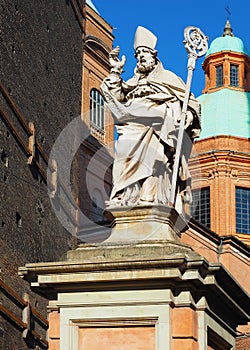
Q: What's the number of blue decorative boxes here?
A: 0